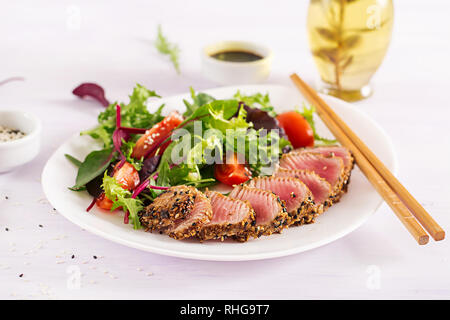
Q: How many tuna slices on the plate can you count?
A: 8